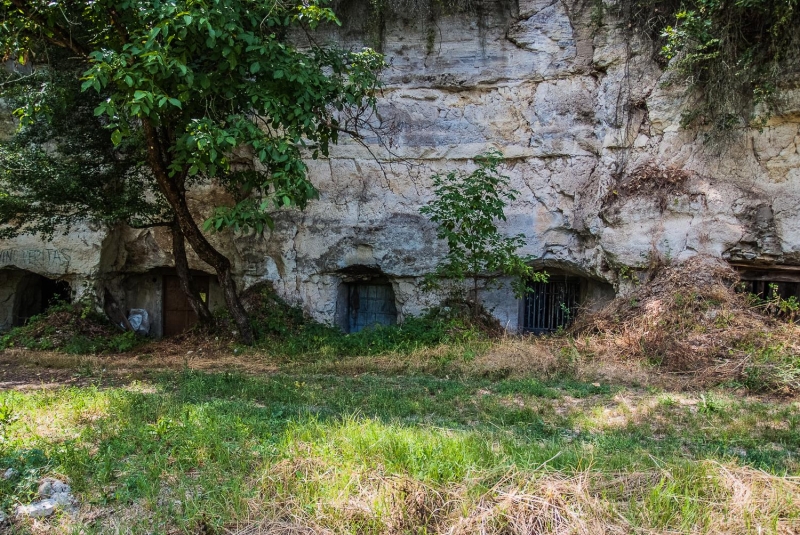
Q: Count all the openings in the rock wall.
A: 5